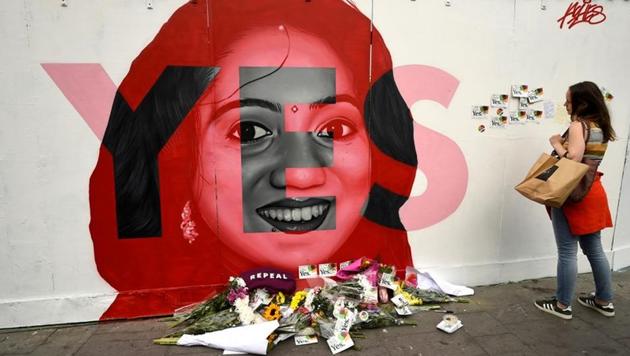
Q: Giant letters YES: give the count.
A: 3